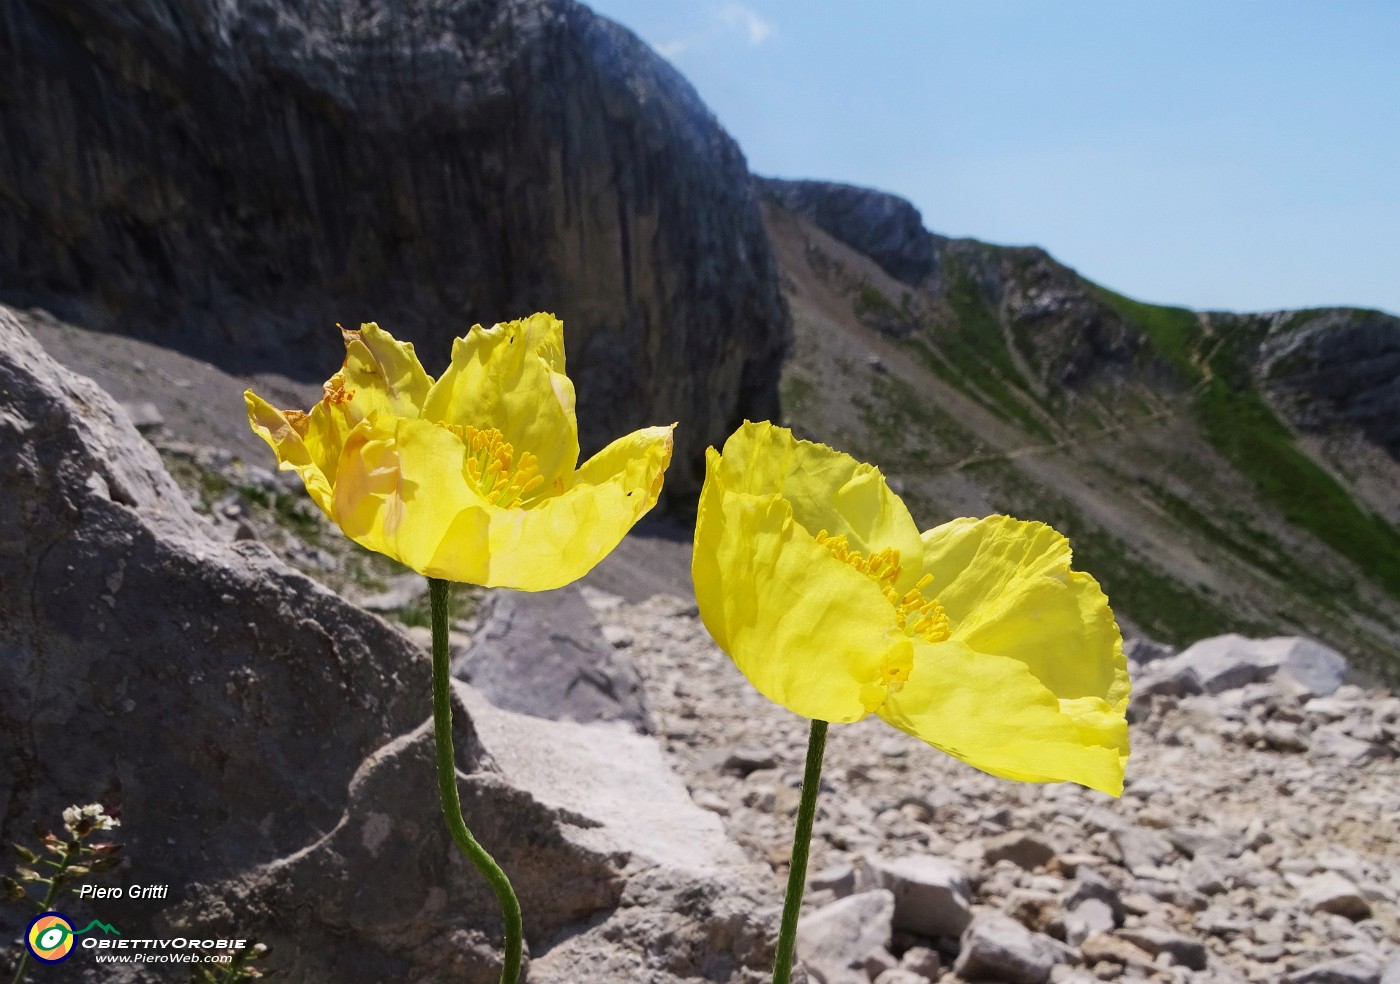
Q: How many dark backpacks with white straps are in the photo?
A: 0